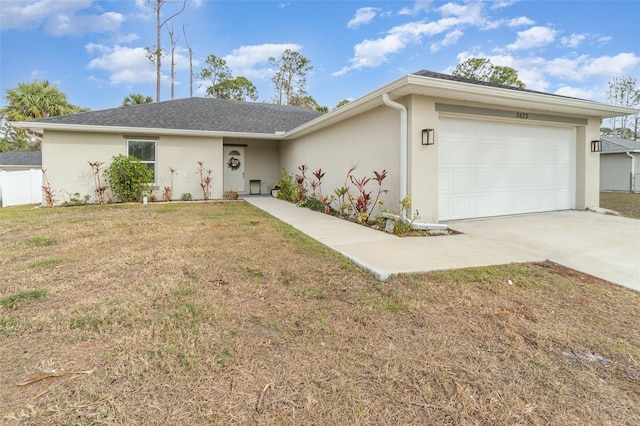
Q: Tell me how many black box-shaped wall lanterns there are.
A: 2